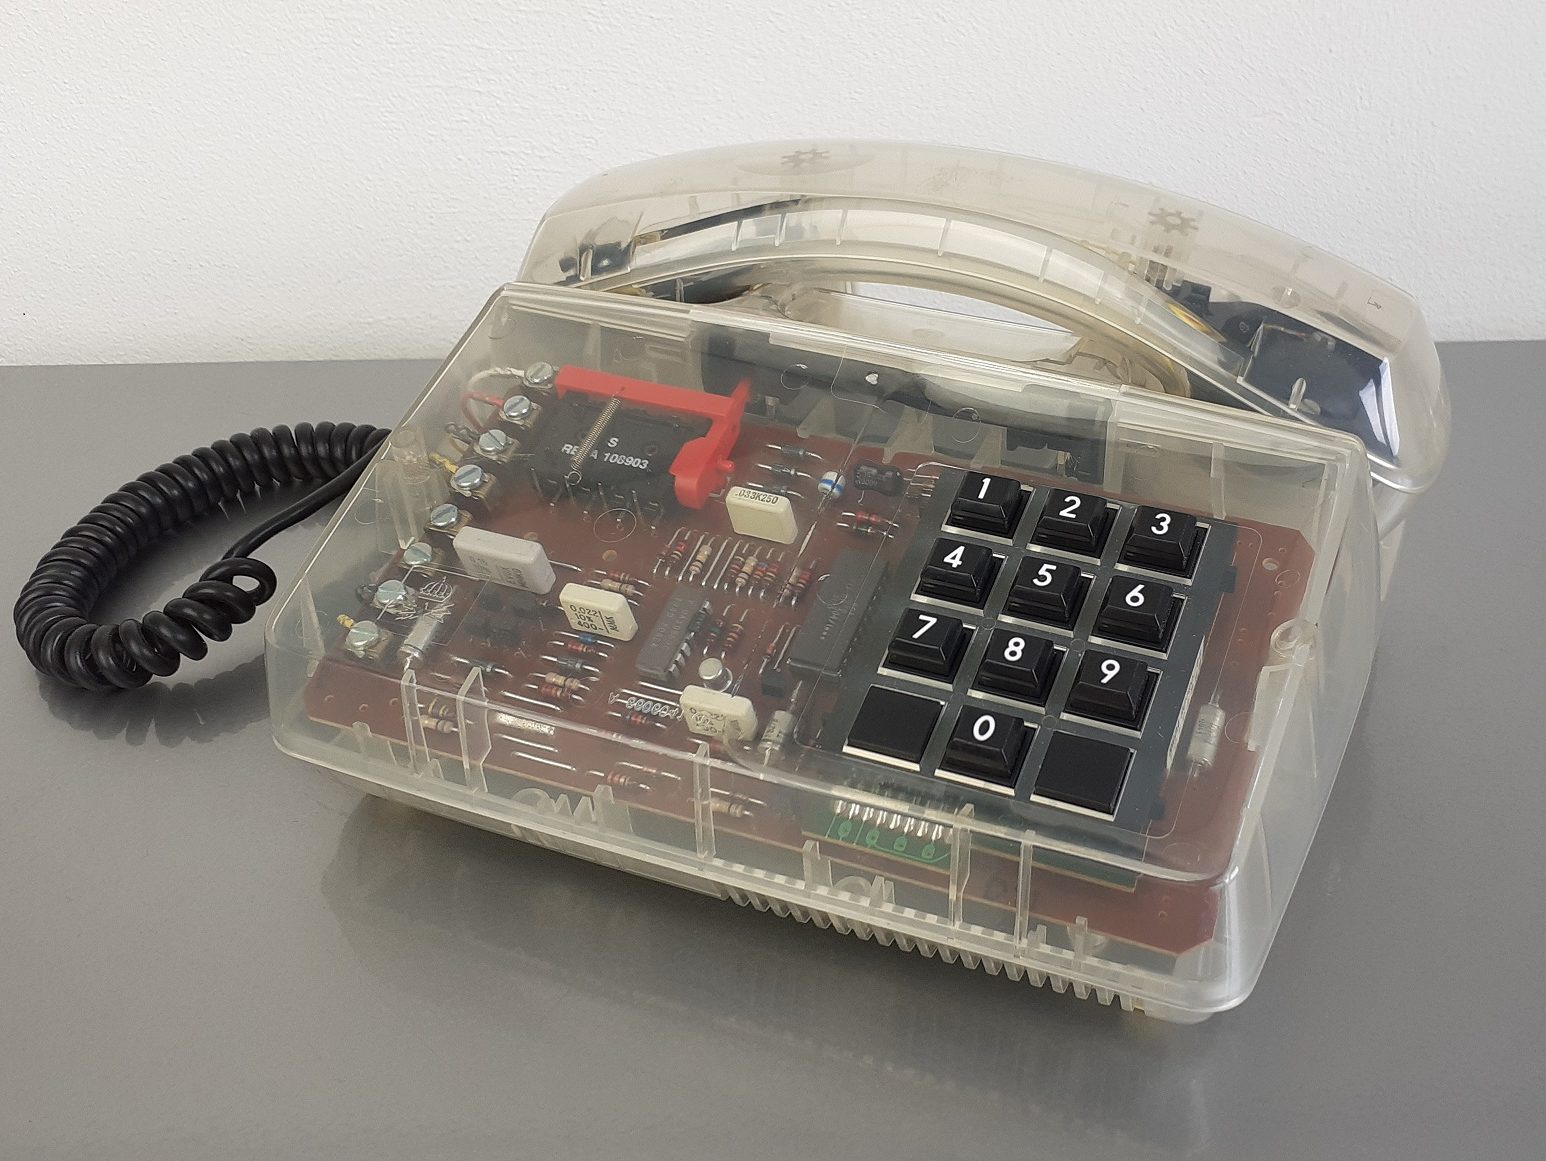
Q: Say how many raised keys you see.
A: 10